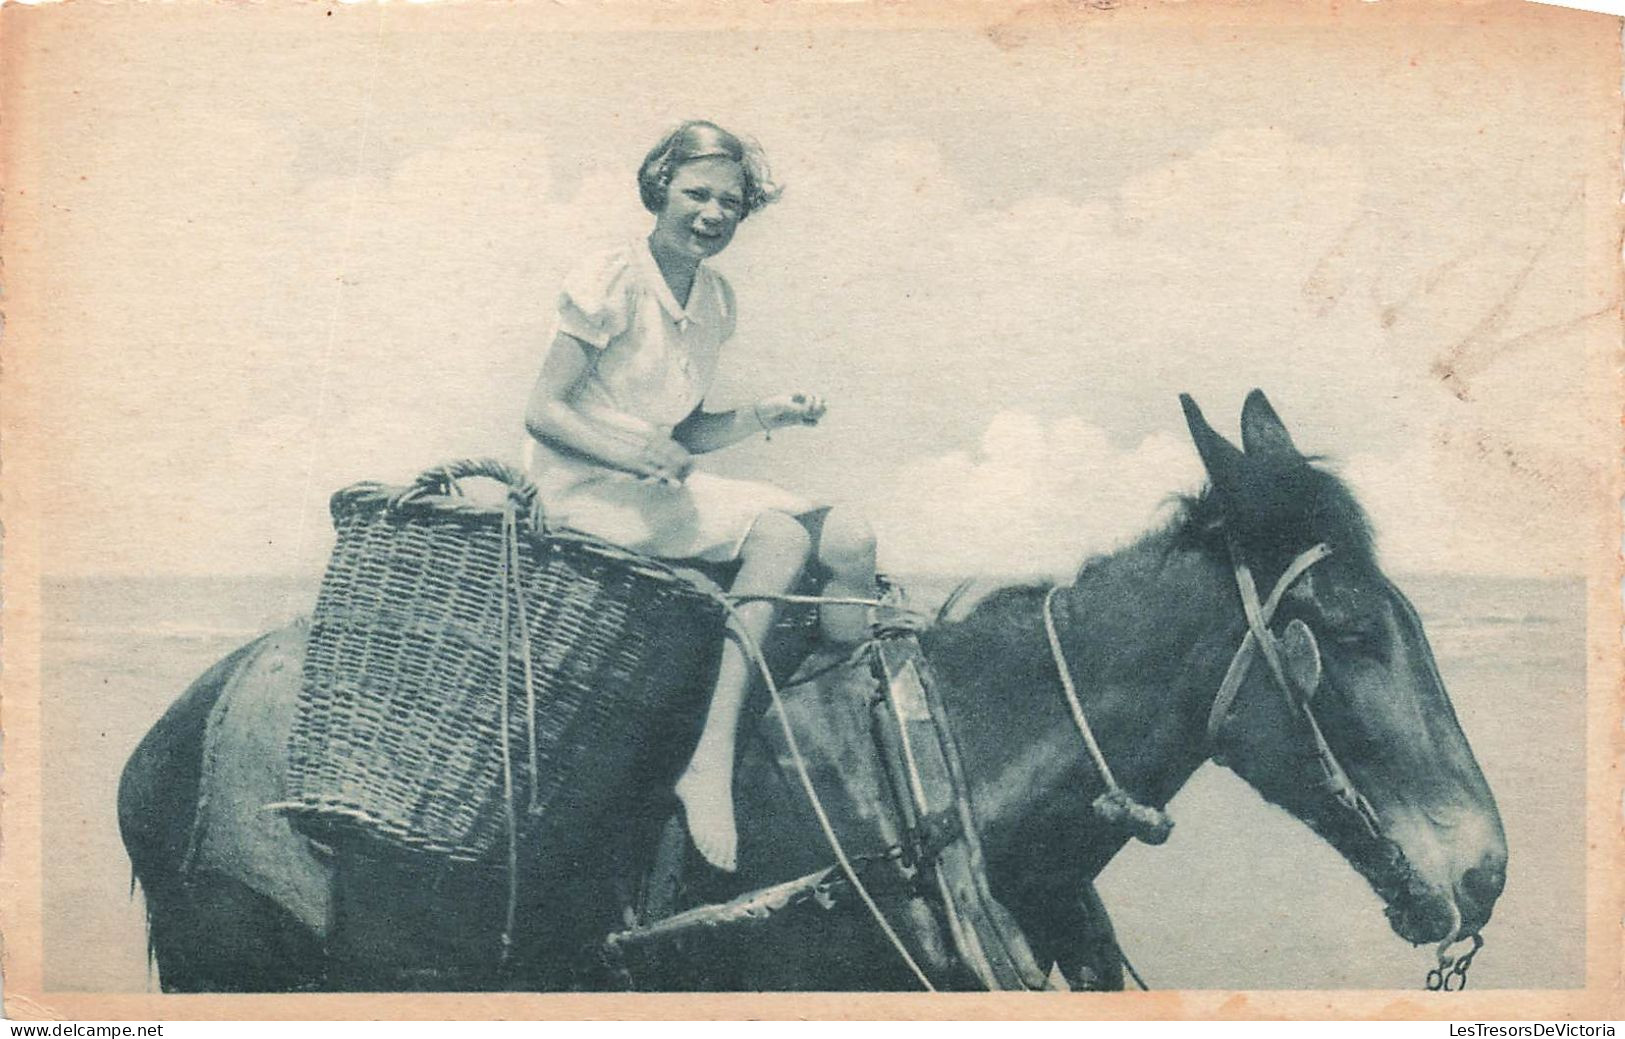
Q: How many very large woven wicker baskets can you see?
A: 1